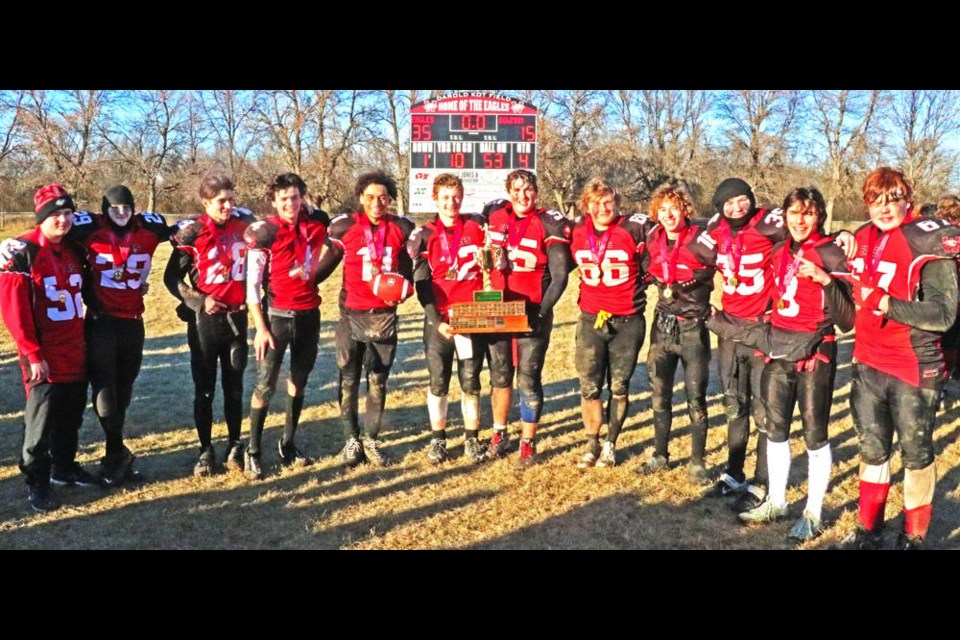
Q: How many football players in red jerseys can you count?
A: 12